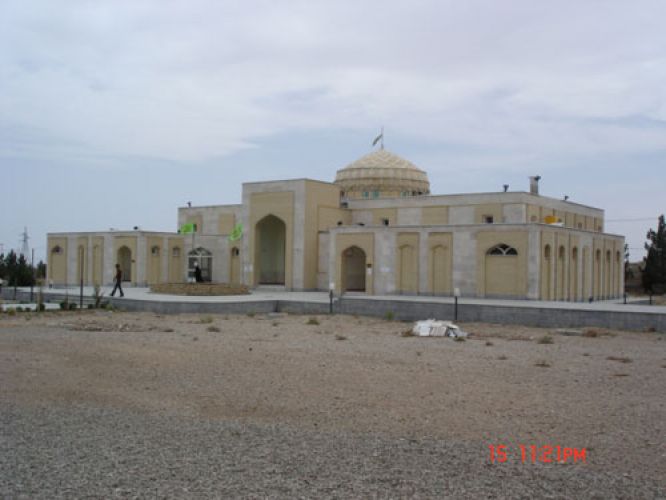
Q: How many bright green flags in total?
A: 2